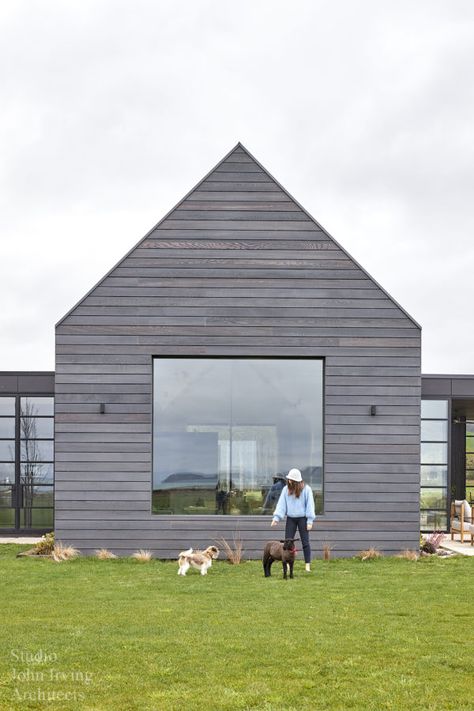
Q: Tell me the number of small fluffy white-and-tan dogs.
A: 1